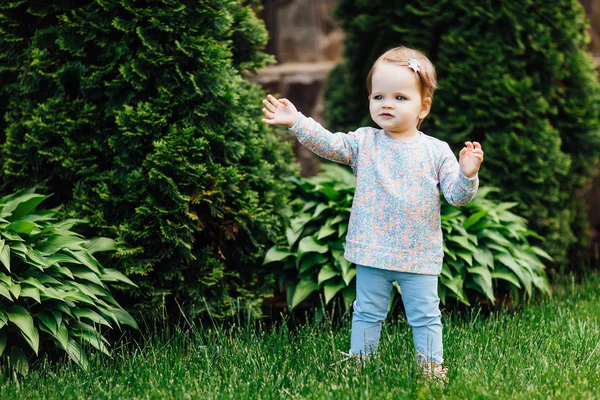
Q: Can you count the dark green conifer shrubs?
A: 2